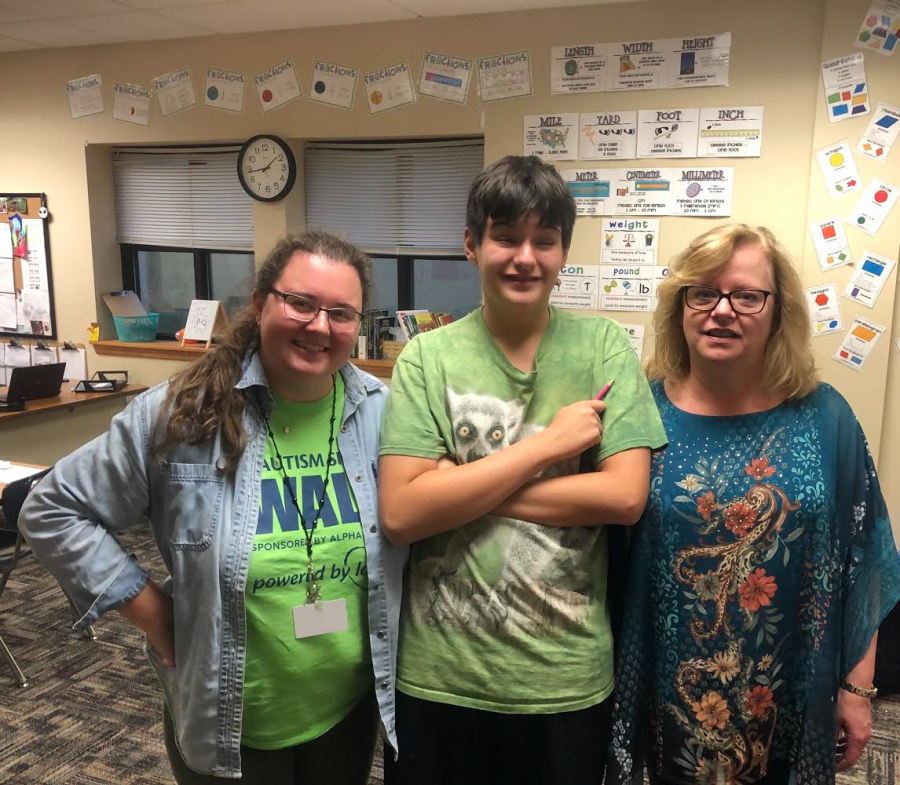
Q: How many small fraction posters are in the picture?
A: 9